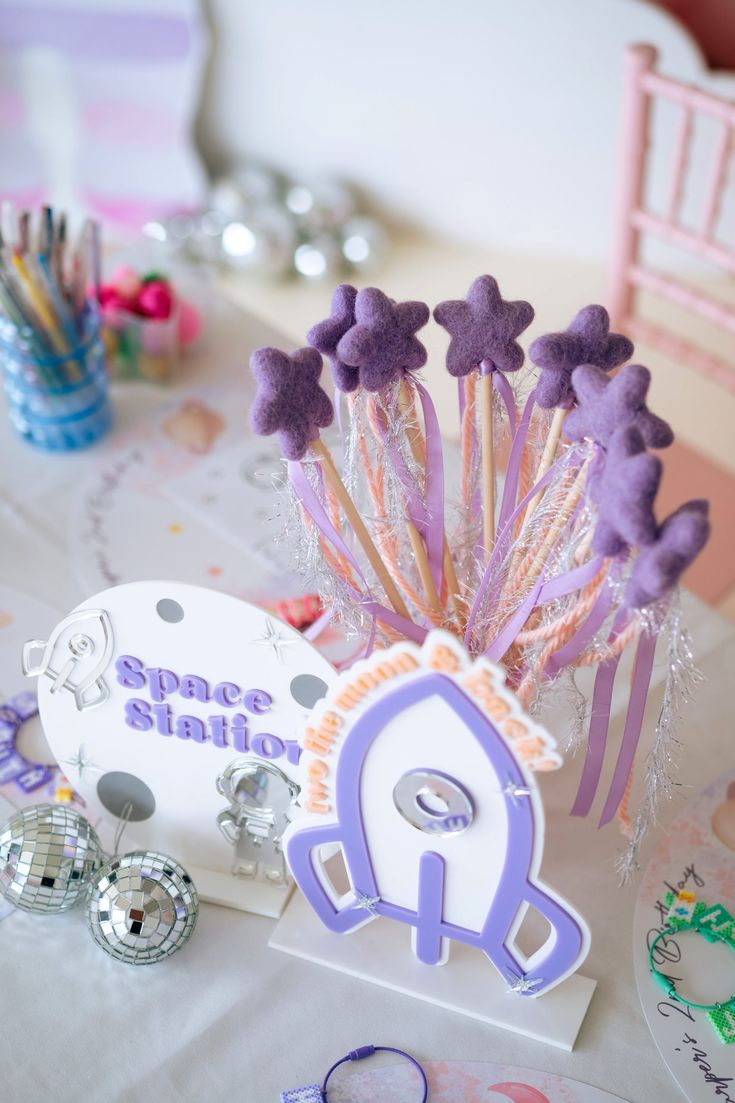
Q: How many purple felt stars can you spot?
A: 8